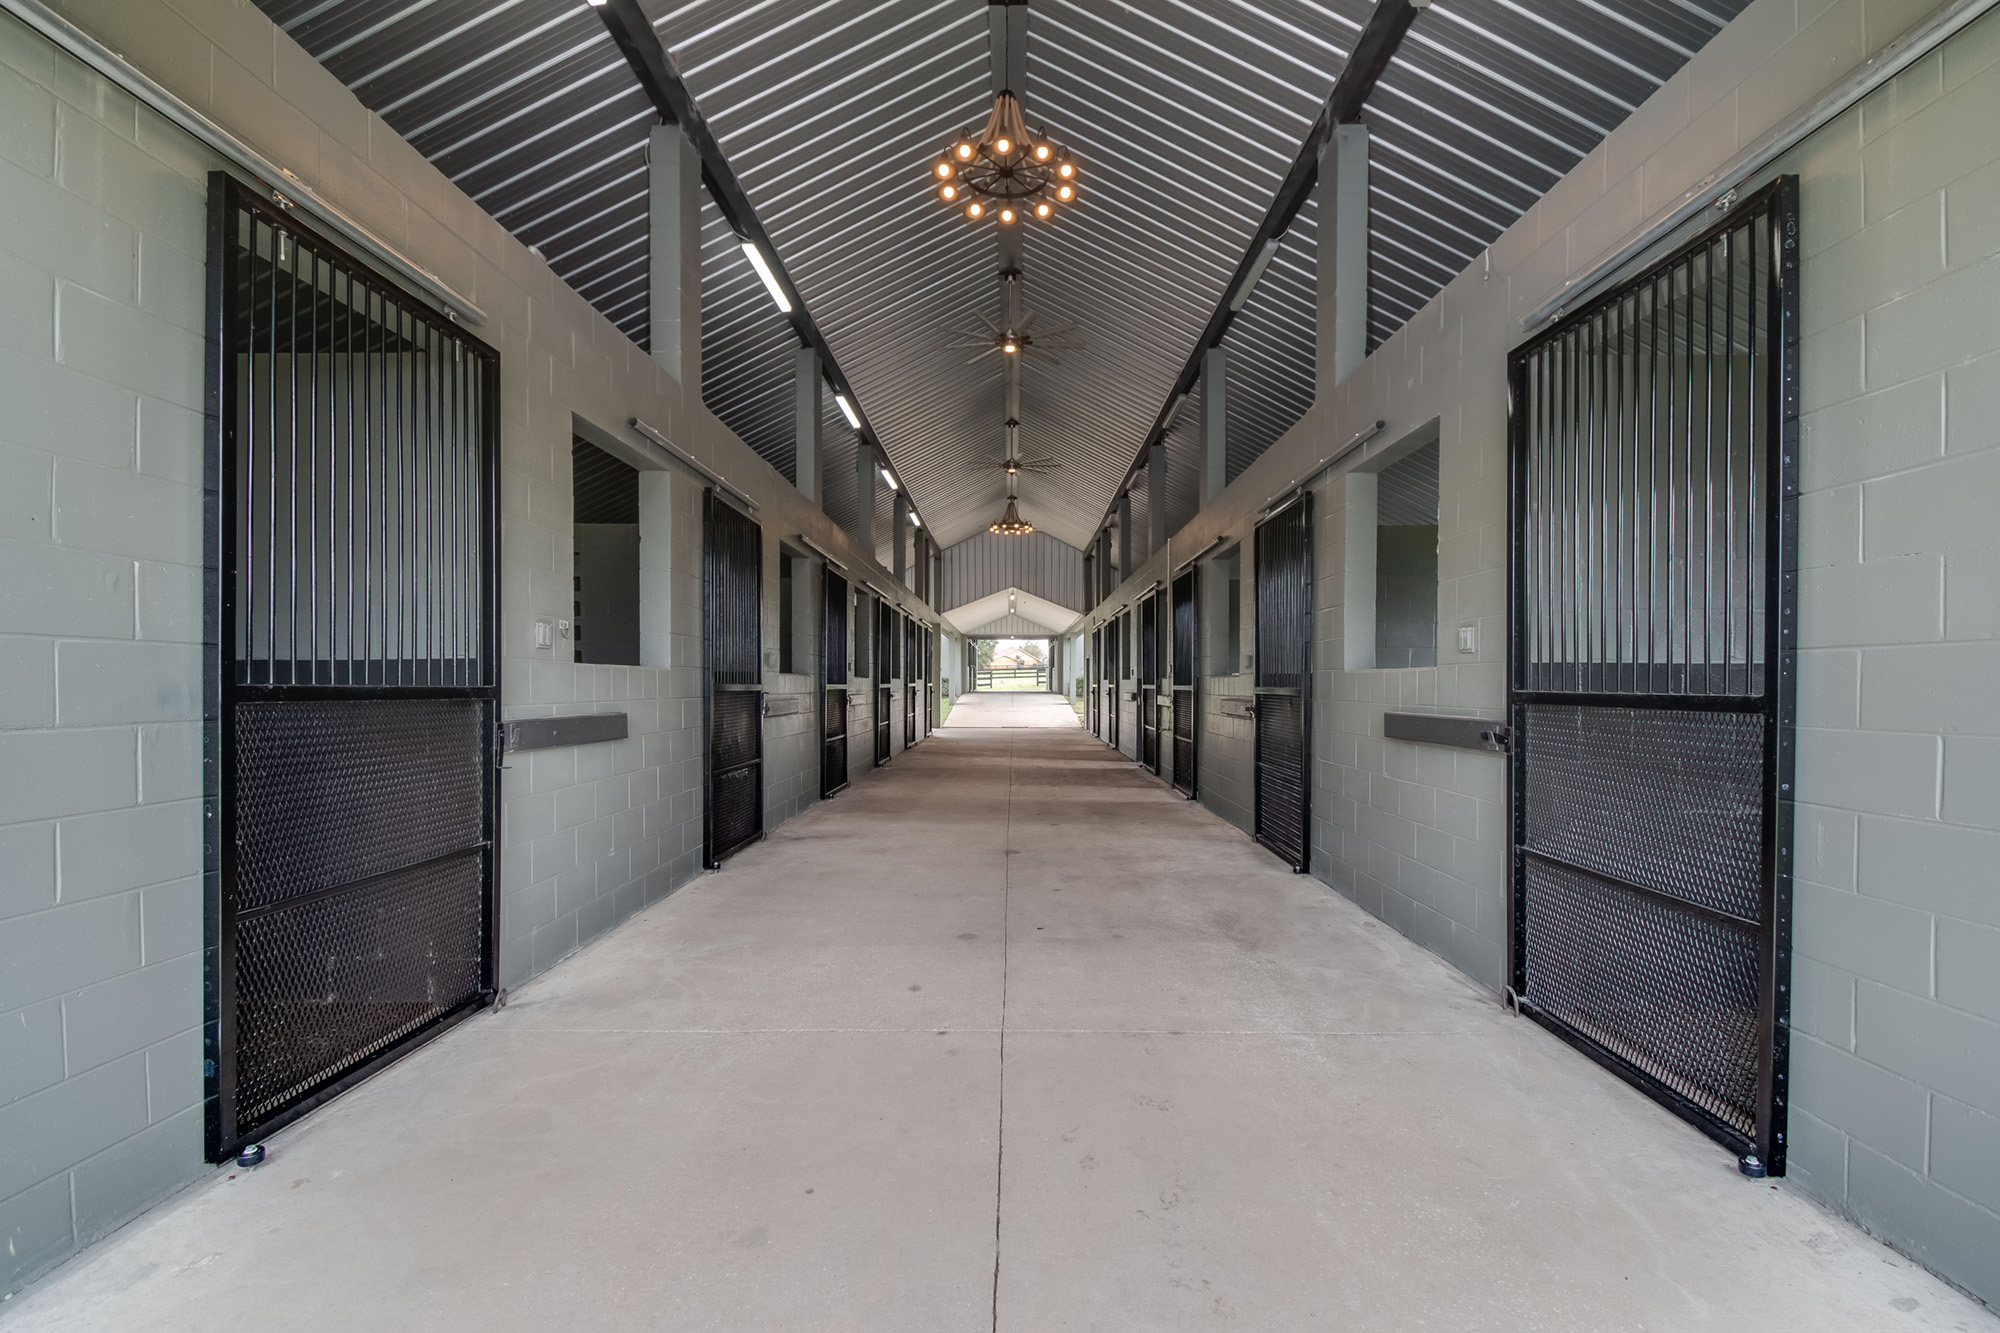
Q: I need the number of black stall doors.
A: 12